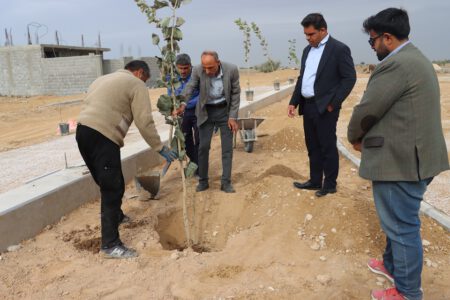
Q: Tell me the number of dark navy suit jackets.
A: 1